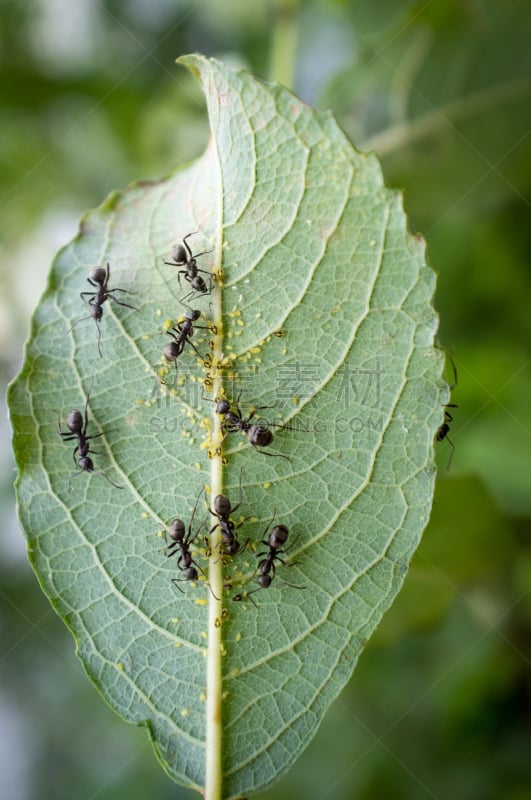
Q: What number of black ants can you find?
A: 9